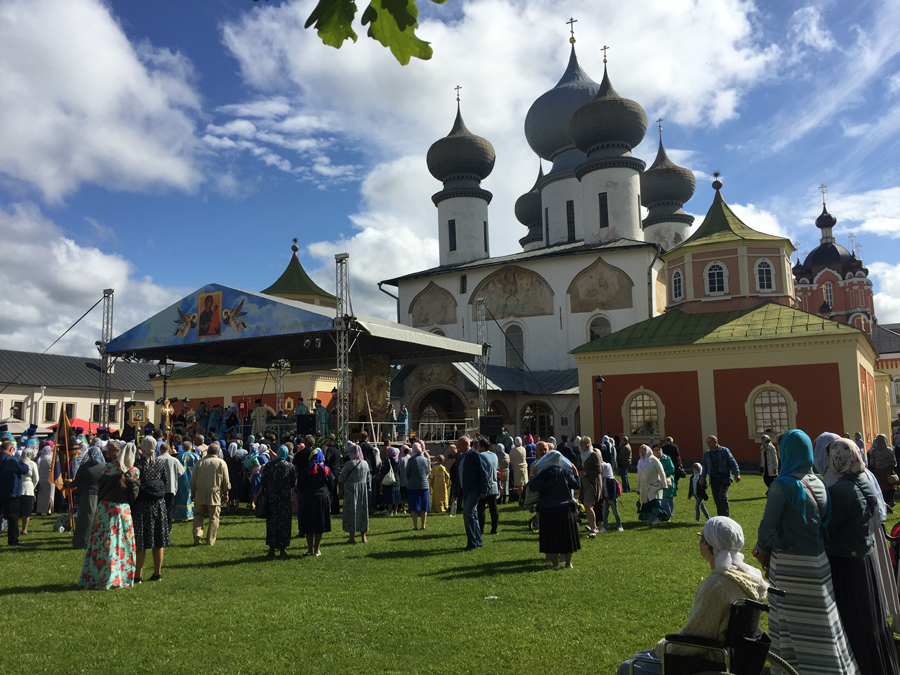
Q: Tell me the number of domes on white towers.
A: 5